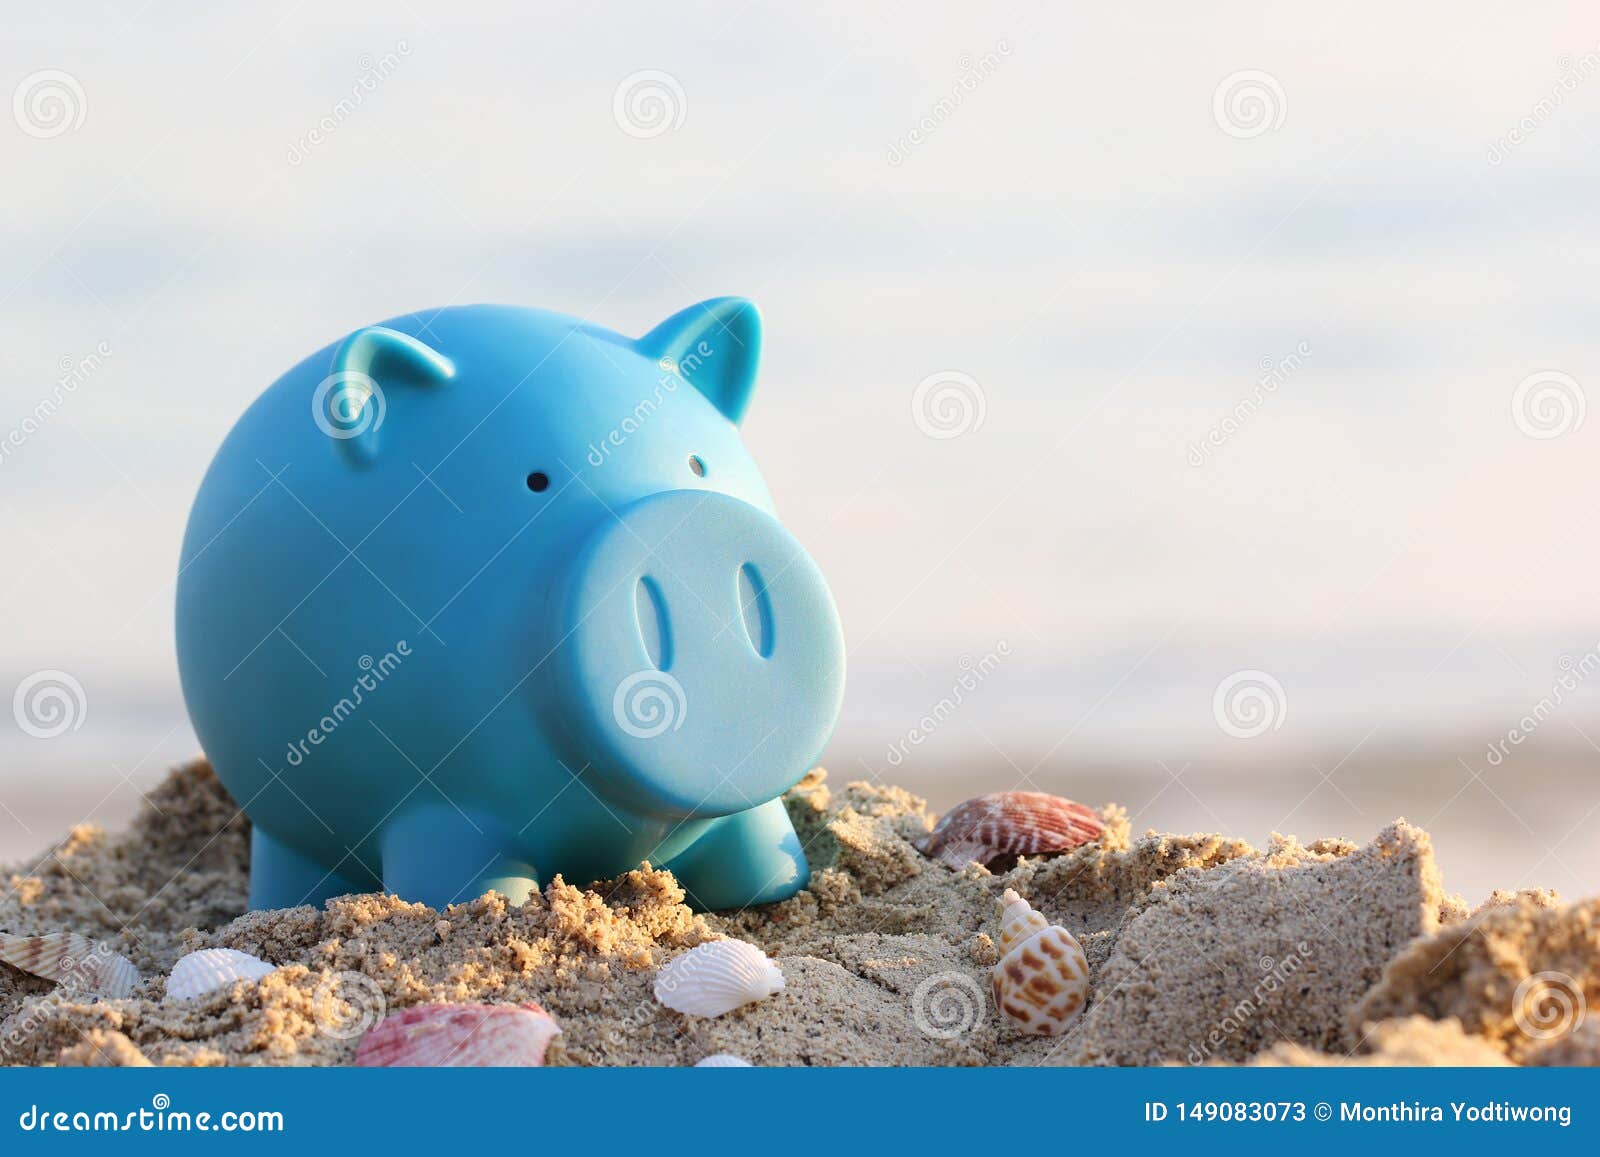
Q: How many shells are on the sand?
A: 7